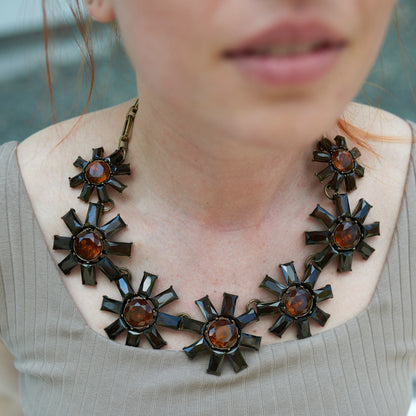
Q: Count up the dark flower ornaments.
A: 7